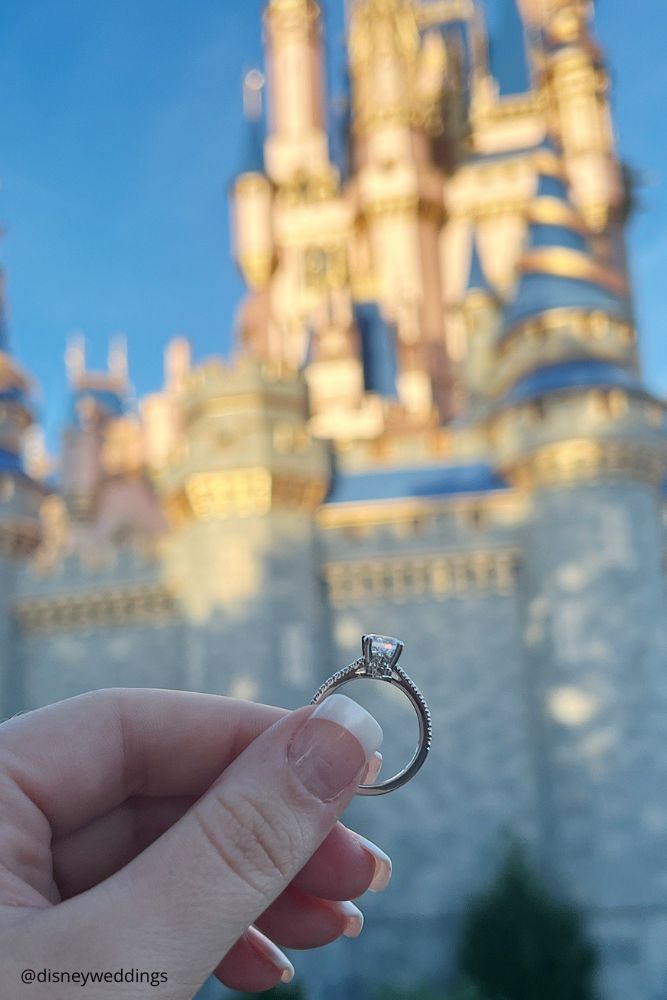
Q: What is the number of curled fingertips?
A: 3